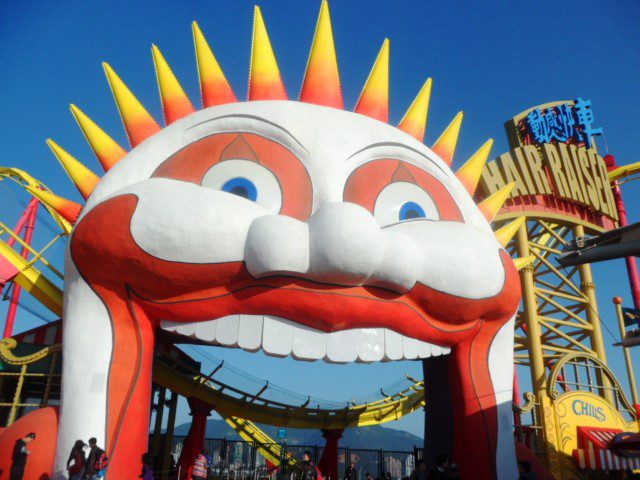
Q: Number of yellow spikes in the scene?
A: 15